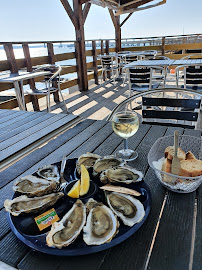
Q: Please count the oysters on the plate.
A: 9